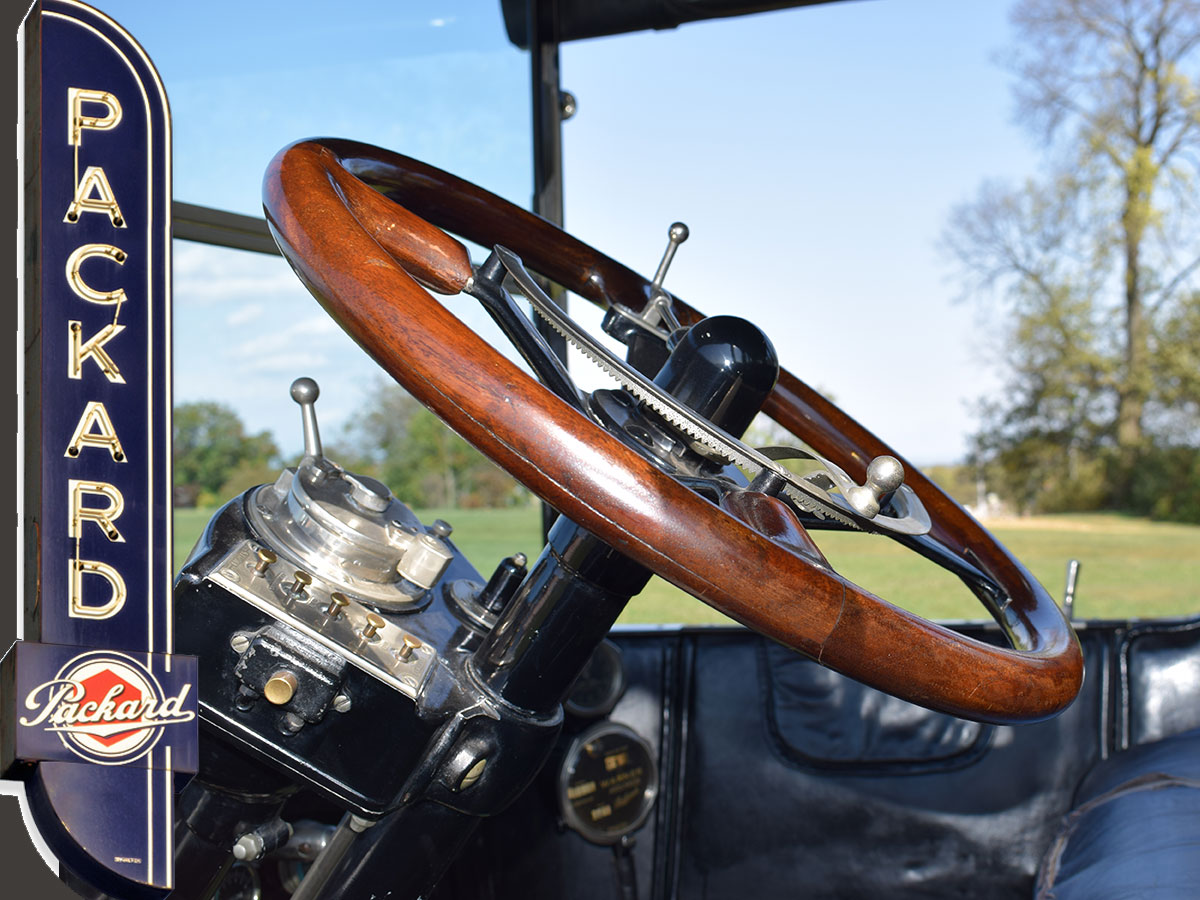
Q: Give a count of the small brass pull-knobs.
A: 5